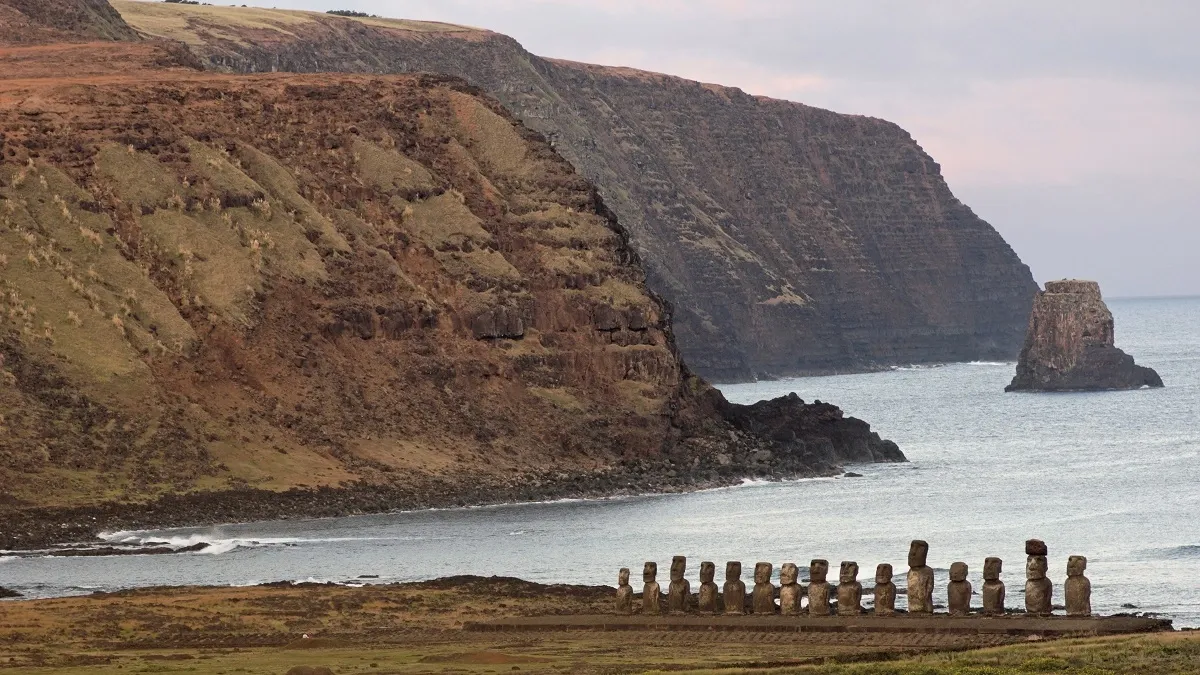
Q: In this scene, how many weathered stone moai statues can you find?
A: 15